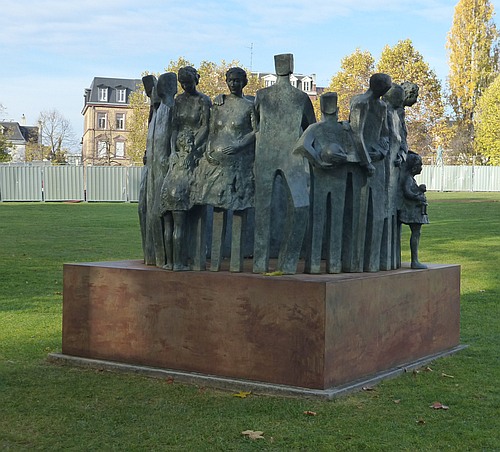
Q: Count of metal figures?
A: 11